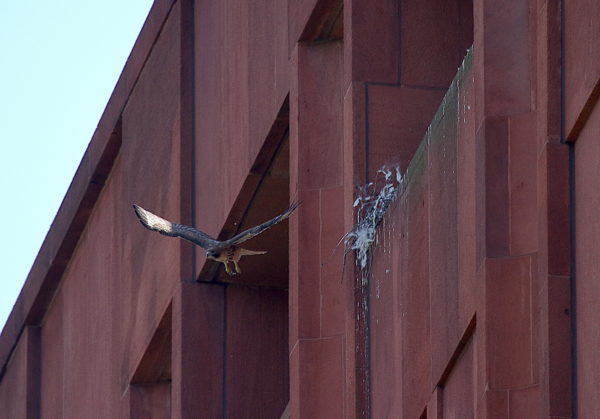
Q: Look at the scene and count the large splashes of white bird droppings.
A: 1